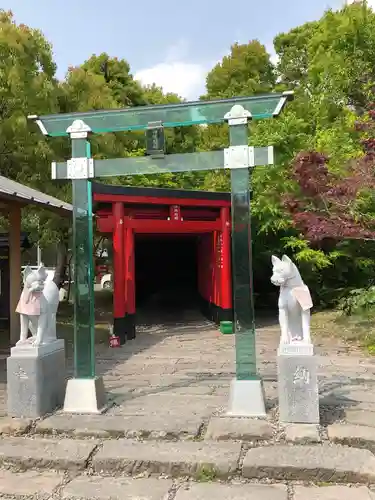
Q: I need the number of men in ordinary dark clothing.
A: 0